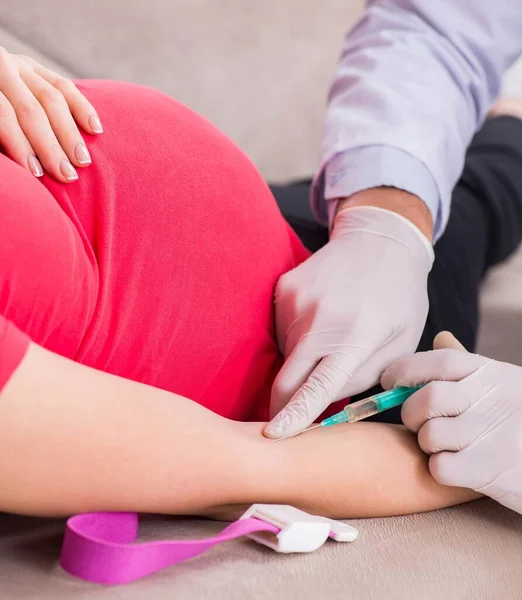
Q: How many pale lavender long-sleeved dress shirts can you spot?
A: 1